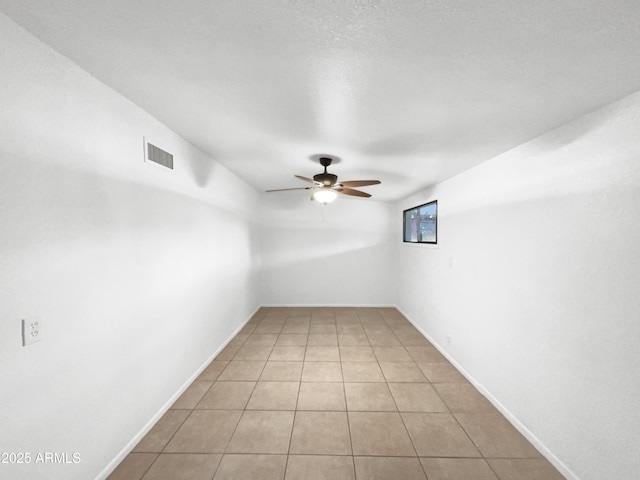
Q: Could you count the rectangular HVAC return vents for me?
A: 1